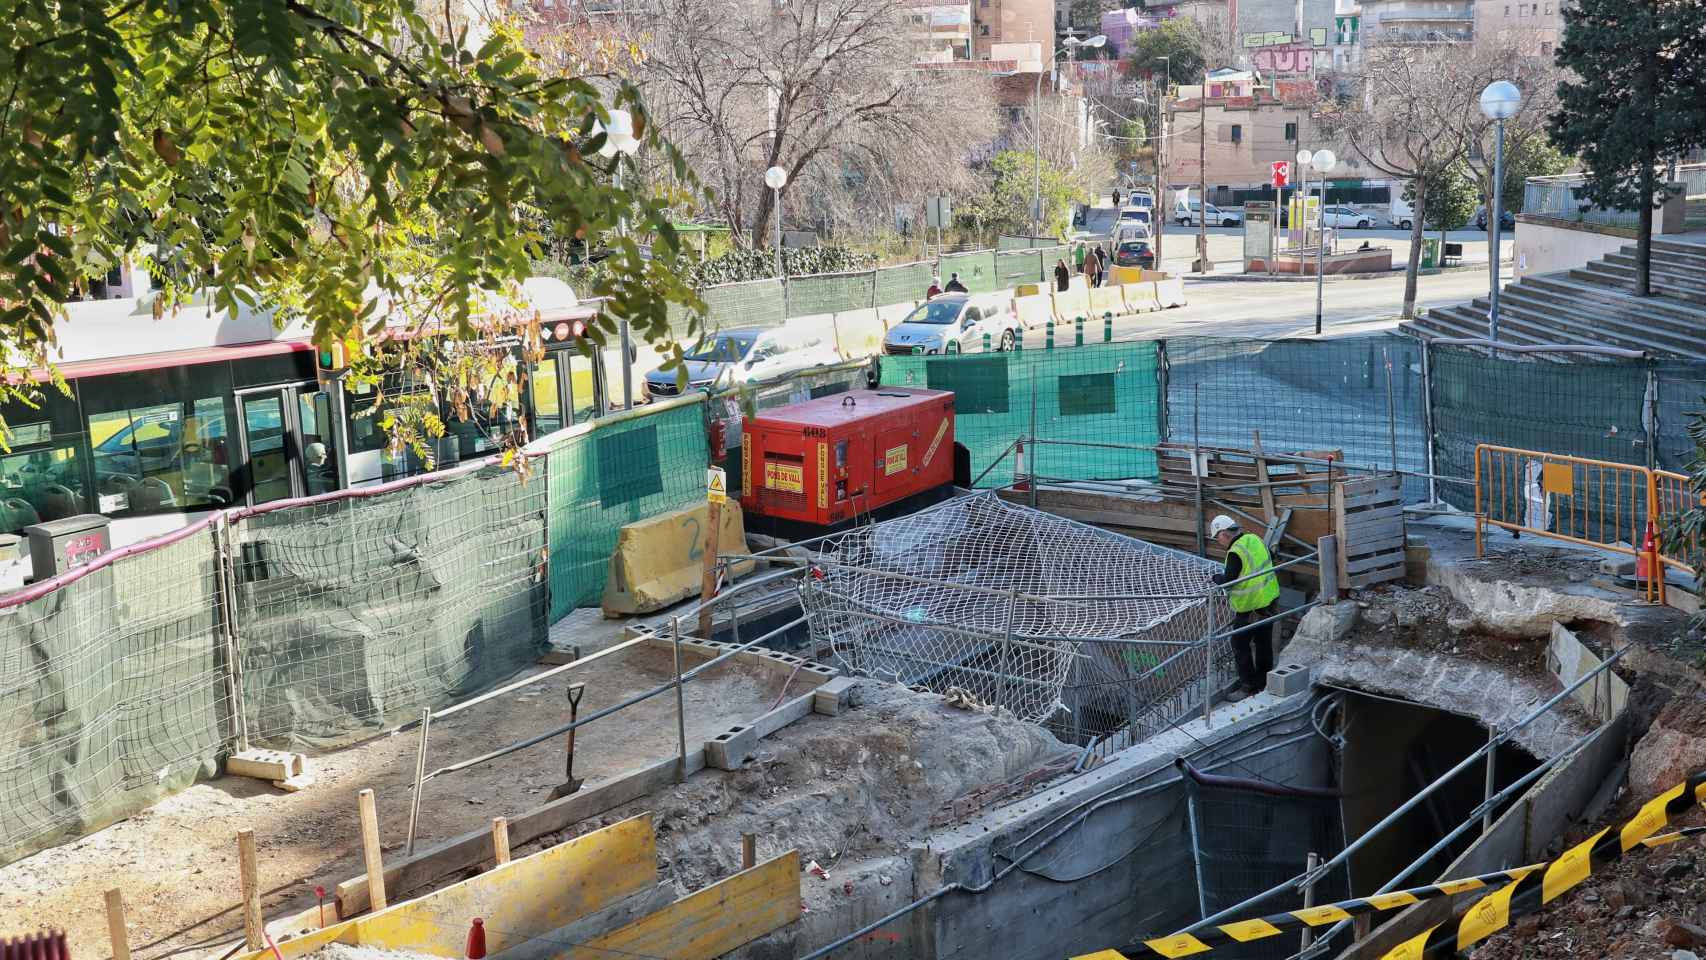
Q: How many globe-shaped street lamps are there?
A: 5